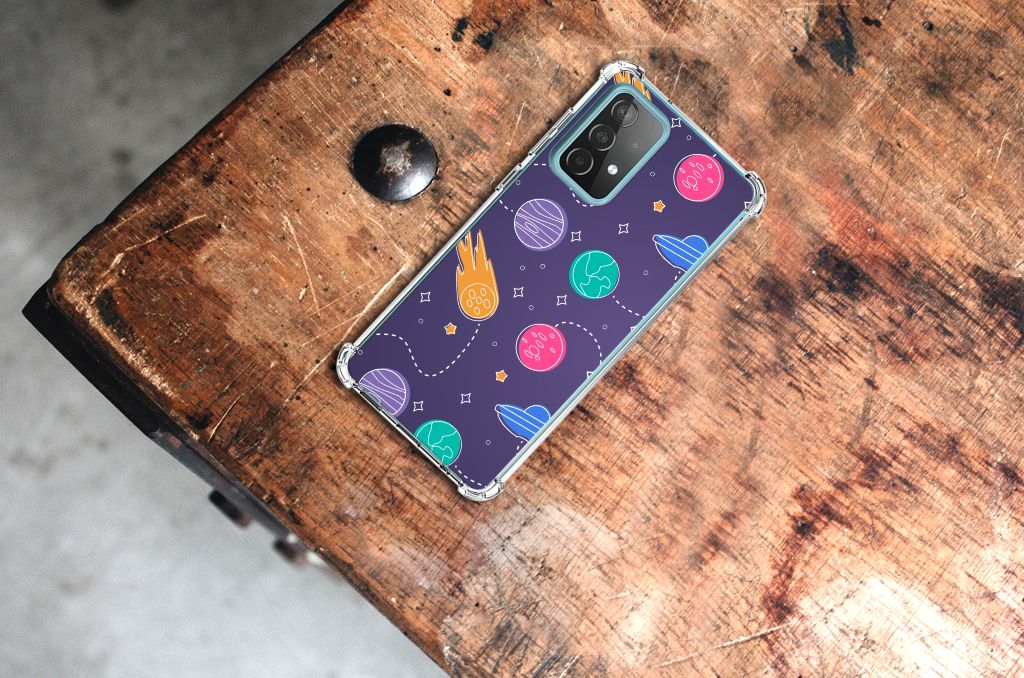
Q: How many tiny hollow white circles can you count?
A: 12